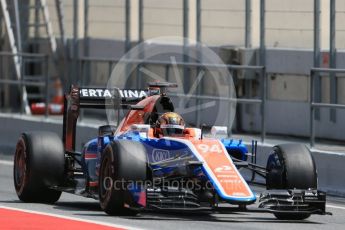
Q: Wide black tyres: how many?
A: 3